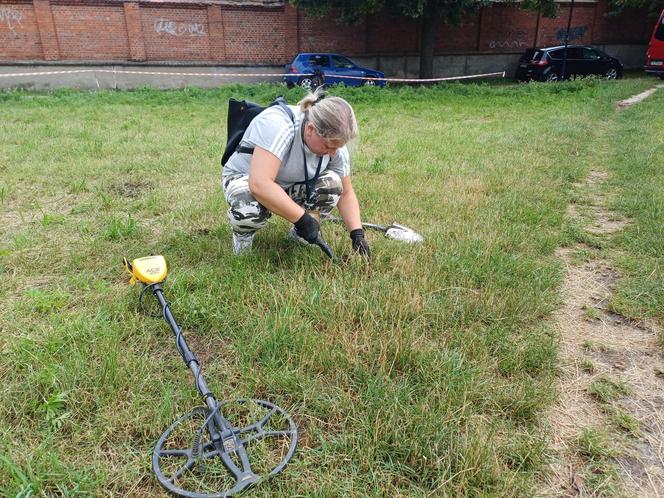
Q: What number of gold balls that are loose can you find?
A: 0